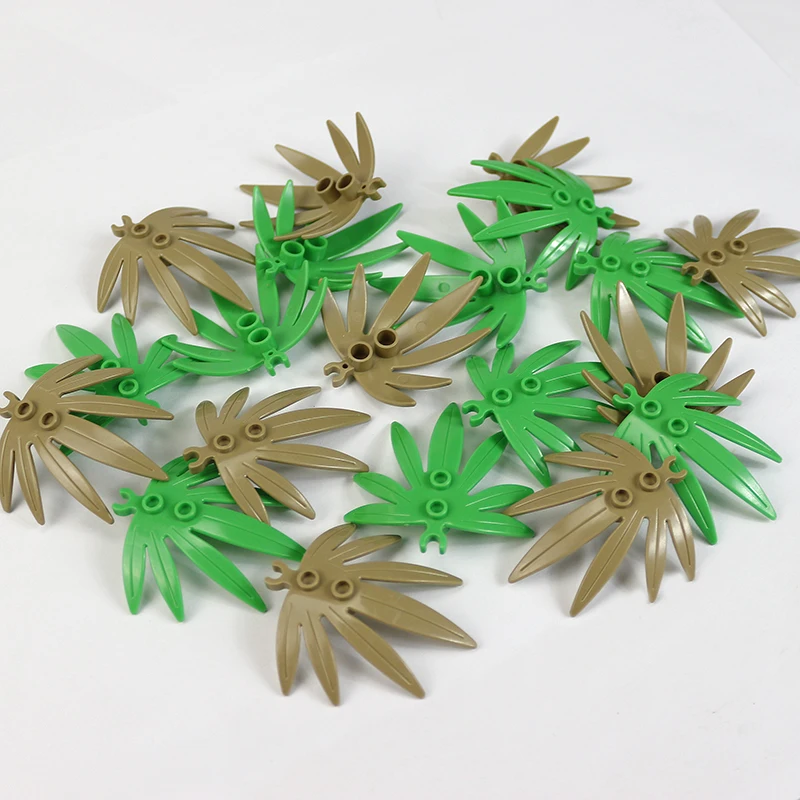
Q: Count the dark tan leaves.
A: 10